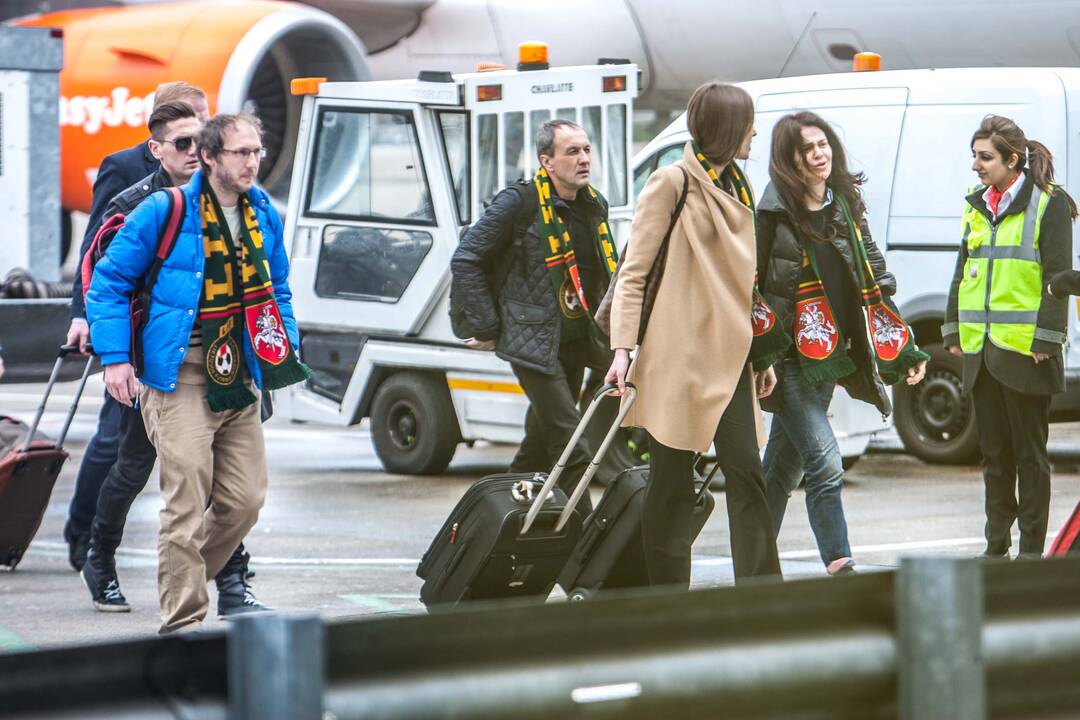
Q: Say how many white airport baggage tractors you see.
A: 1